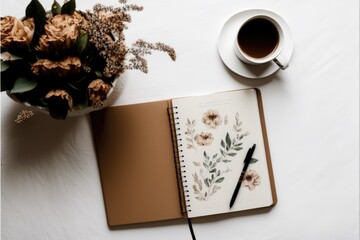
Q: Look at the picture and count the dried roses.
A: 5